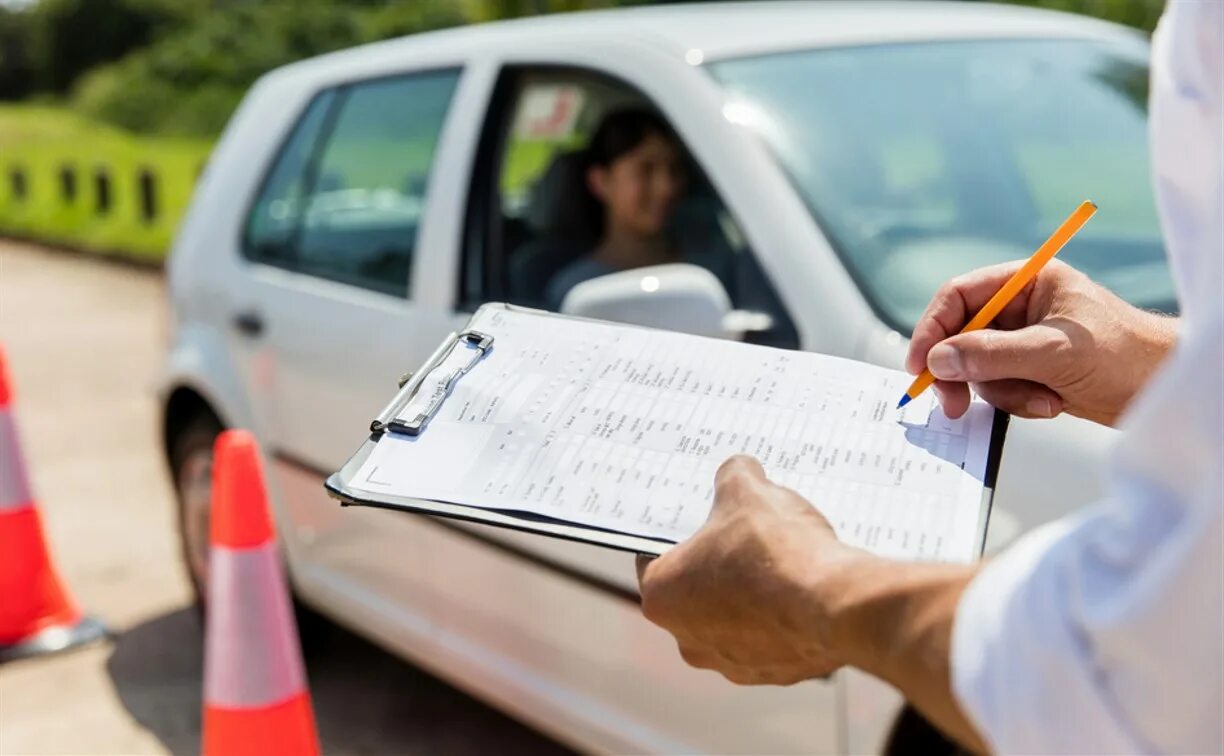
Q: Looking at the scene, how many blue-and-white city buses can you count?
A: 0